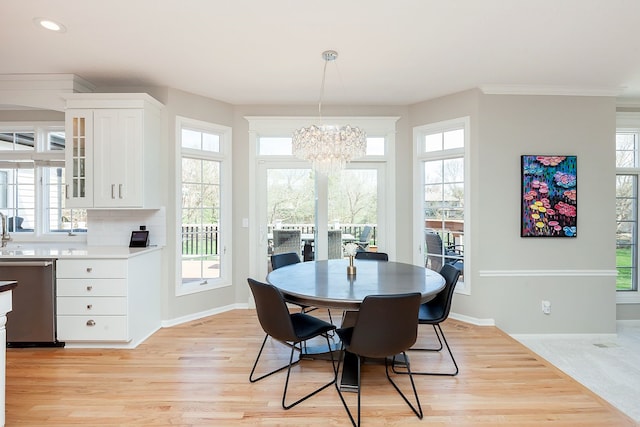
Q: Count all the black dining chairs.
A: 5